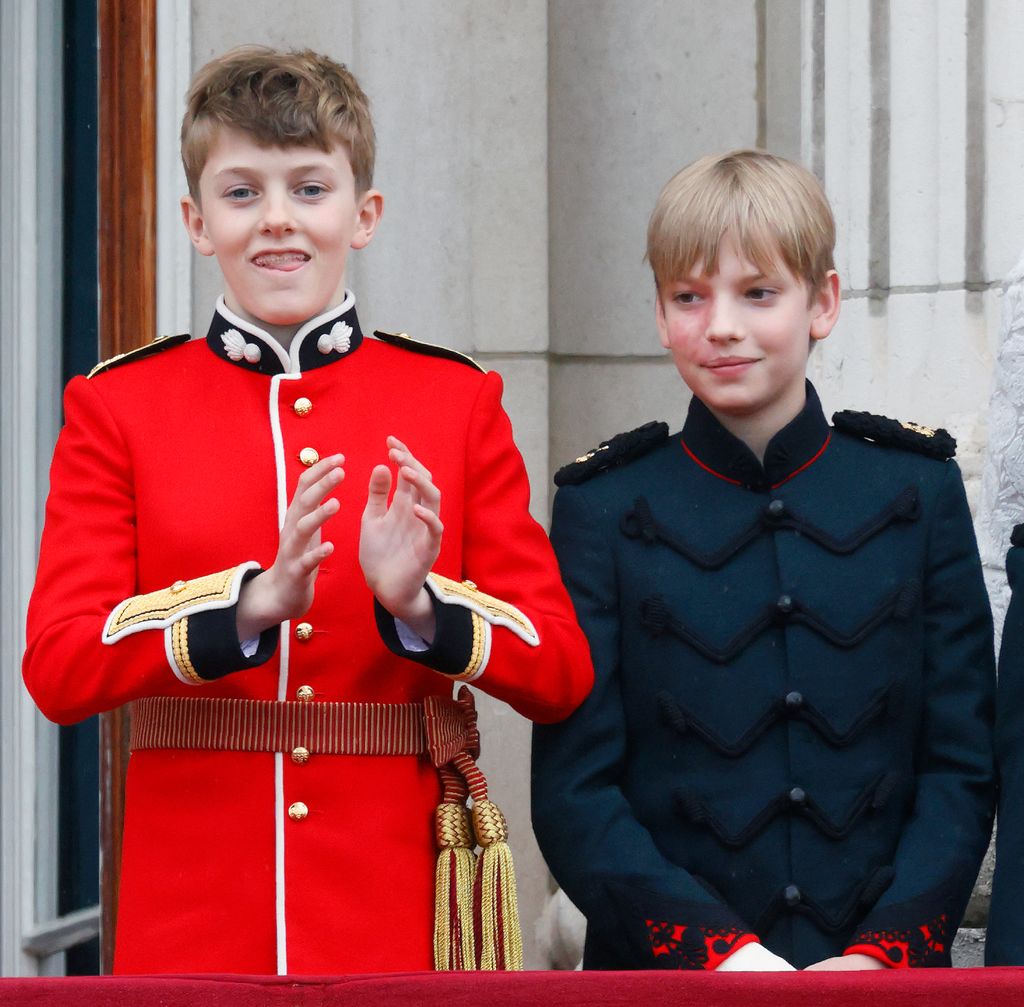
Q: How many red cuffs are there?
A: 2